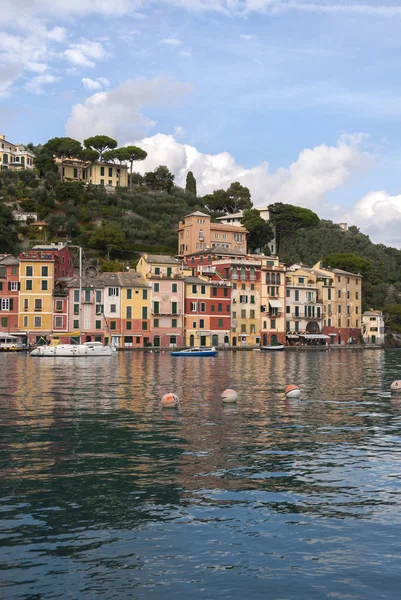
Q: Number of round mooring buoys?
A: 4